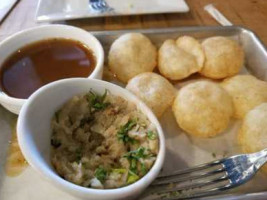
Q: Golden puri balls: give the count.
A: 7